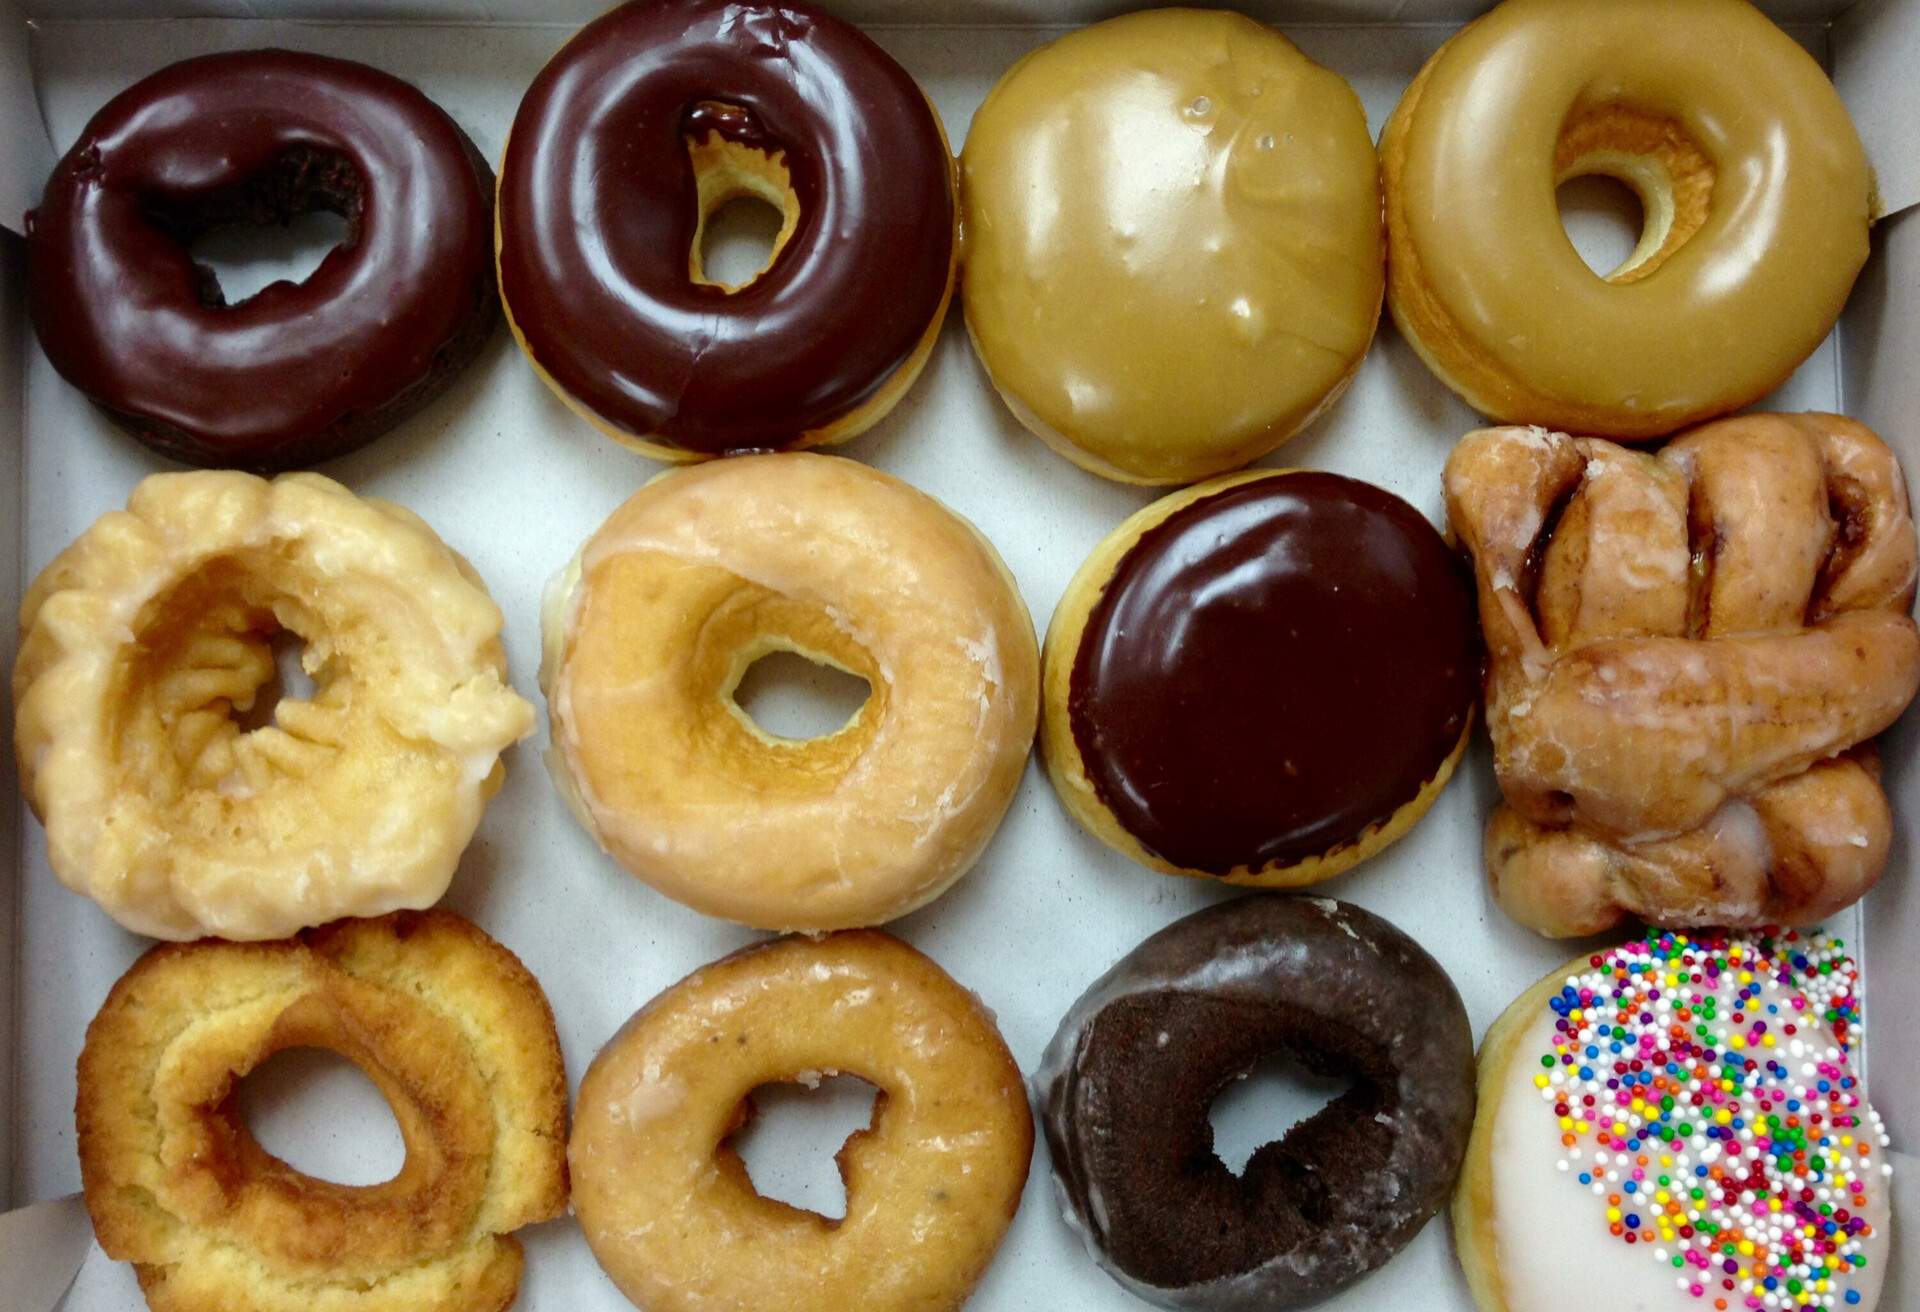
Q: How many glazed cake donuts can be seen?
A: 2